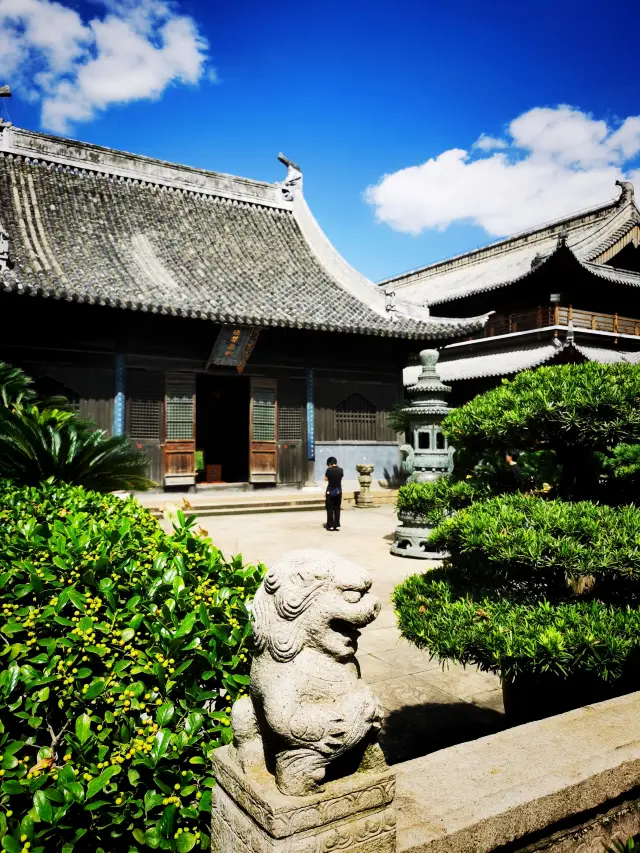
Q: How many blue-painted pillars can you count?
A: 2